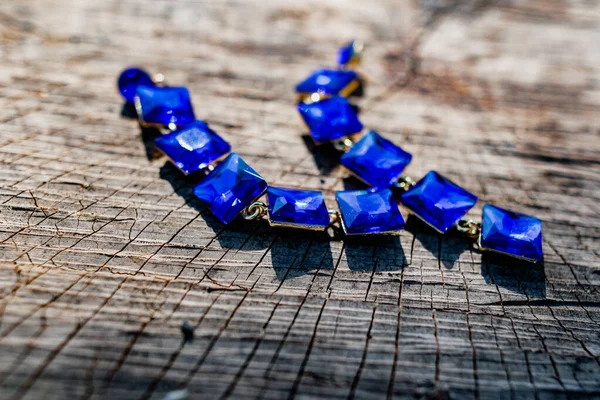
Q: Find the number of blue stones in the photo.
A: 12